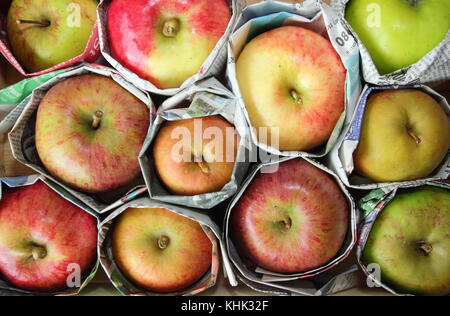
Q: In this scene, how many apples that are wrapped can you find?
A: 11